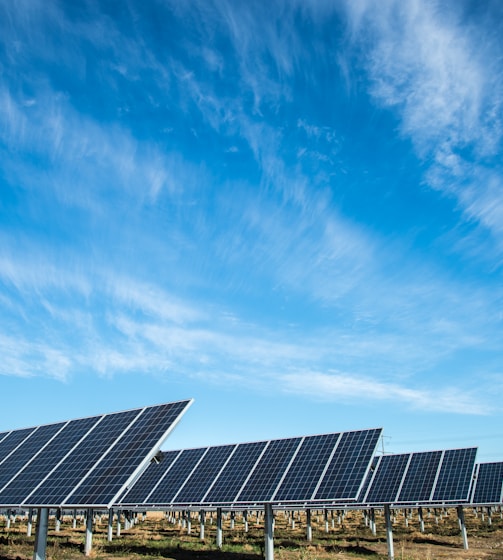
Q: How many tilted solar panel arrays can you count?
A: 4